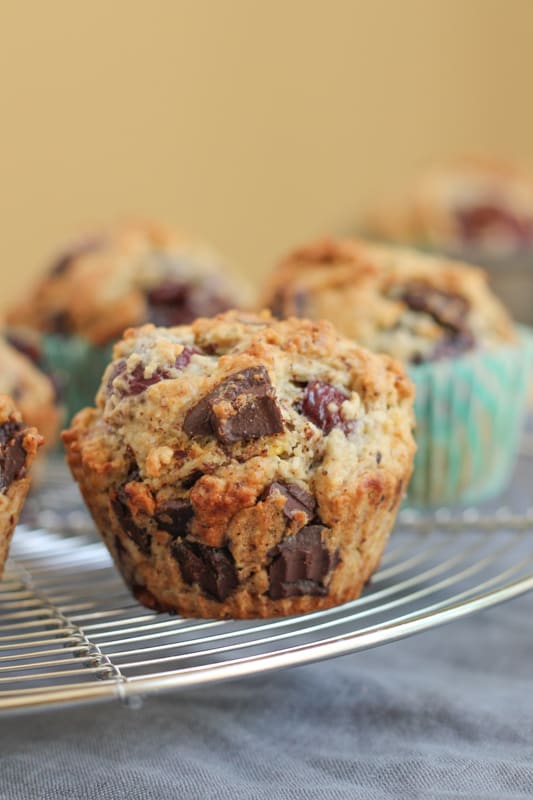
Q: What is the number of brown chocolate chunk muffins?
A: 6